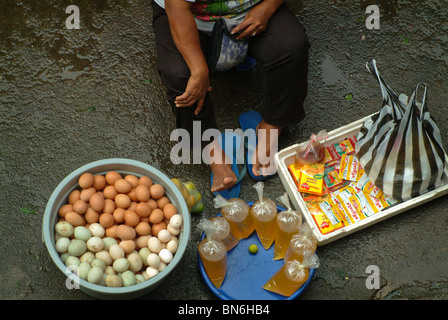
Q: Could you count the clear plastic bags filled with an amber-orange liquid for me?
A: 7